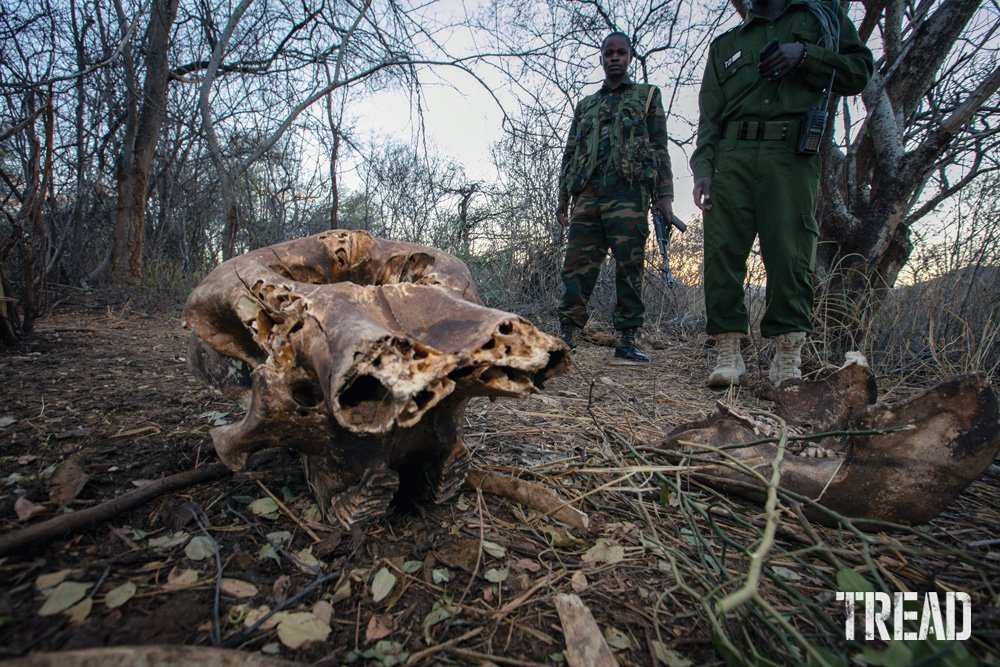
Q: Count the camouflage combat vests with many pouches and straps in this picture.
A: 1